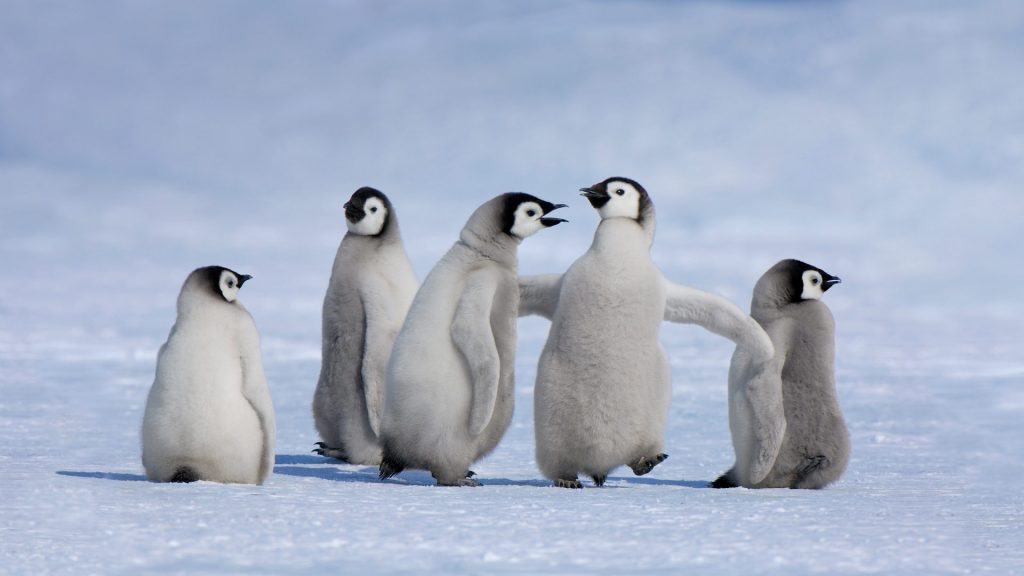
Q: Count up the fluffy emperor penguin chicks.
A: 5